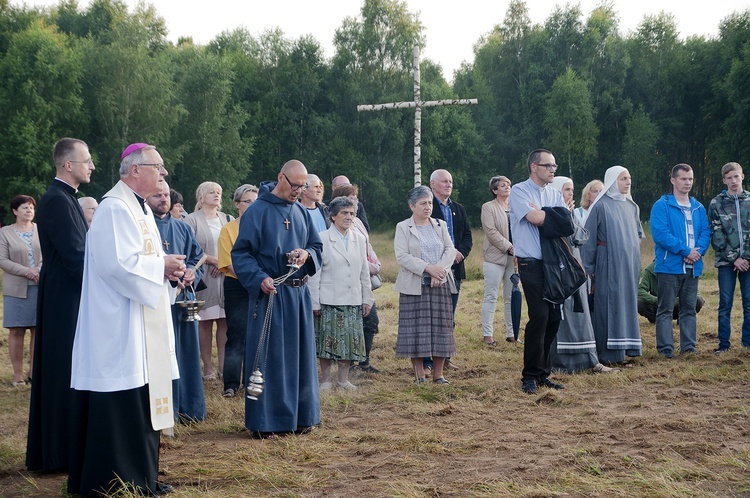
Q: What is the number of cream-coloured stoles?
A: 1